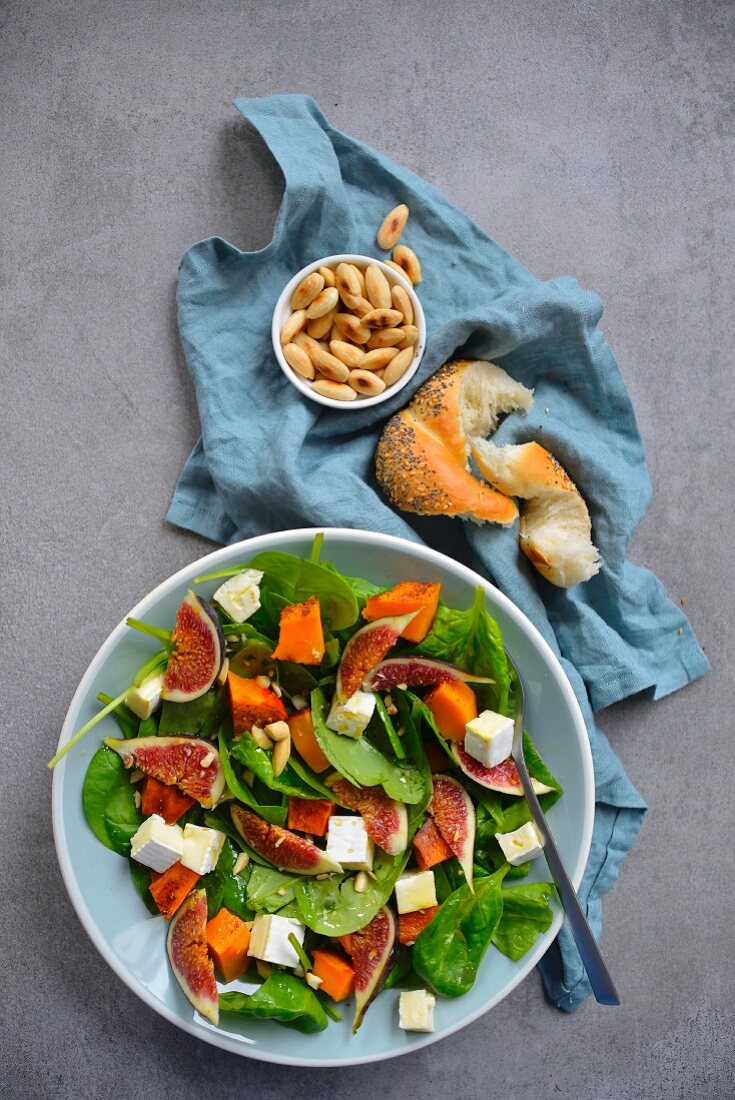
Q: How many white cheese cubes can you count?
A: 11